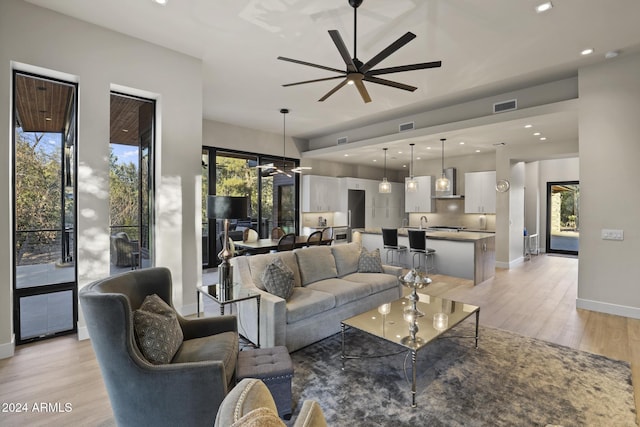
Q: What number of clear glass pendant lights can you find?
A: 3